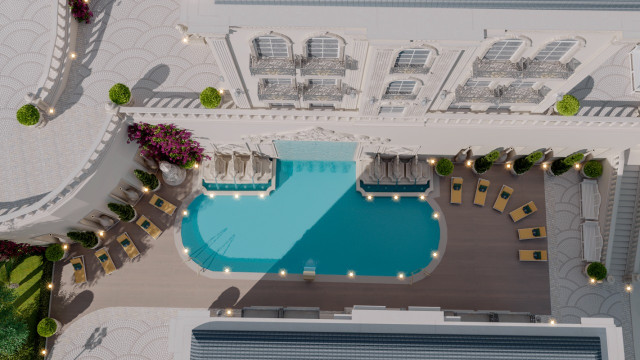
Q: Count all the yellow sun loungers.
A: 11